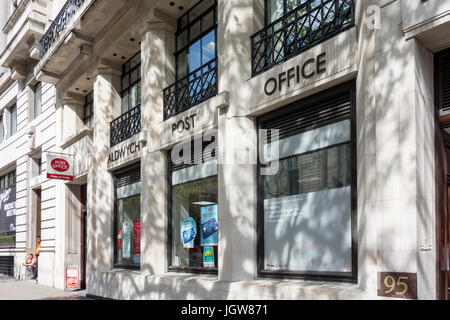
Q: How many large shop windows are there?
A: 3